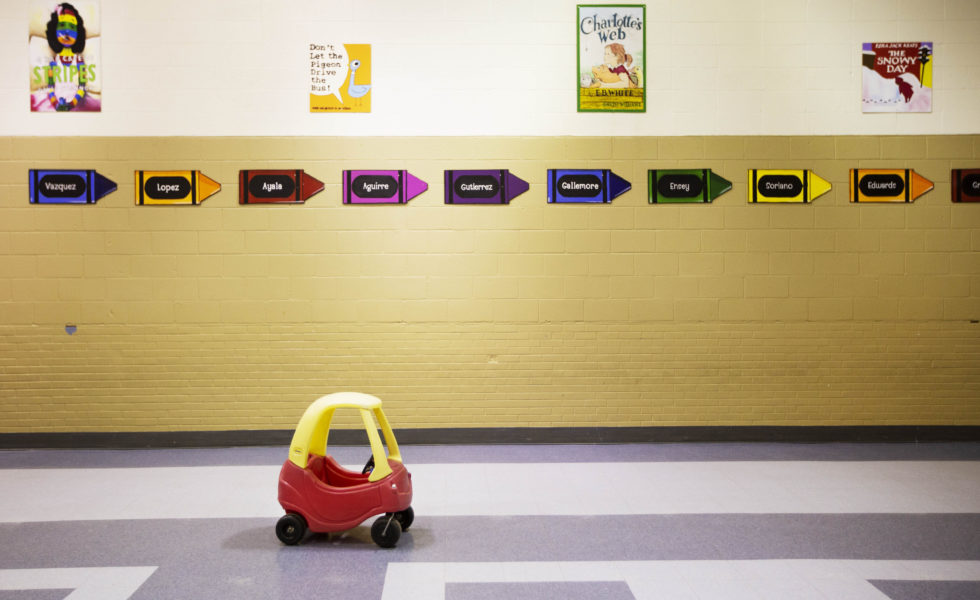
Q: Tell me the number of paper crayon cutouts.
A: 10